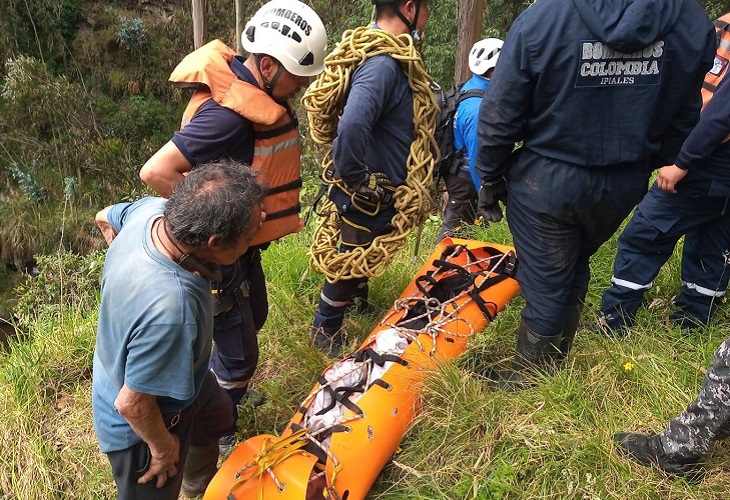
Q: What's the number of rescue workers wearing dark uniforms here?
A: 4